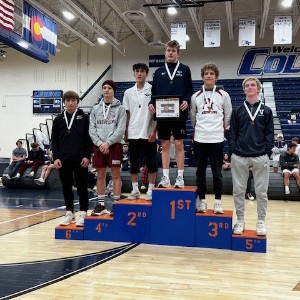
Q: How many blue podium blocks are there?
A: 6